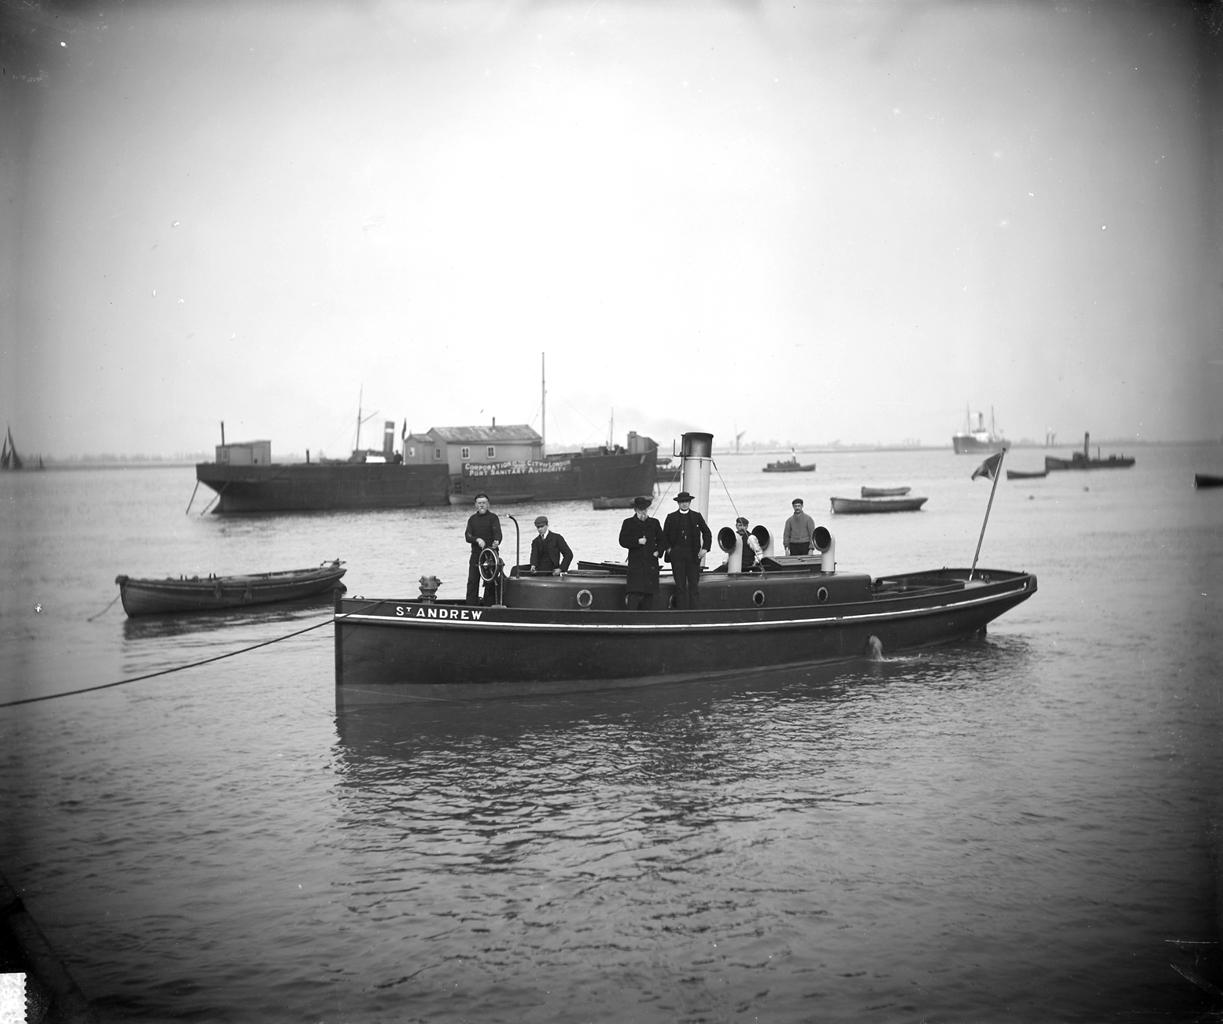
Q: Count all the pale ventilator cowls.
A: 3